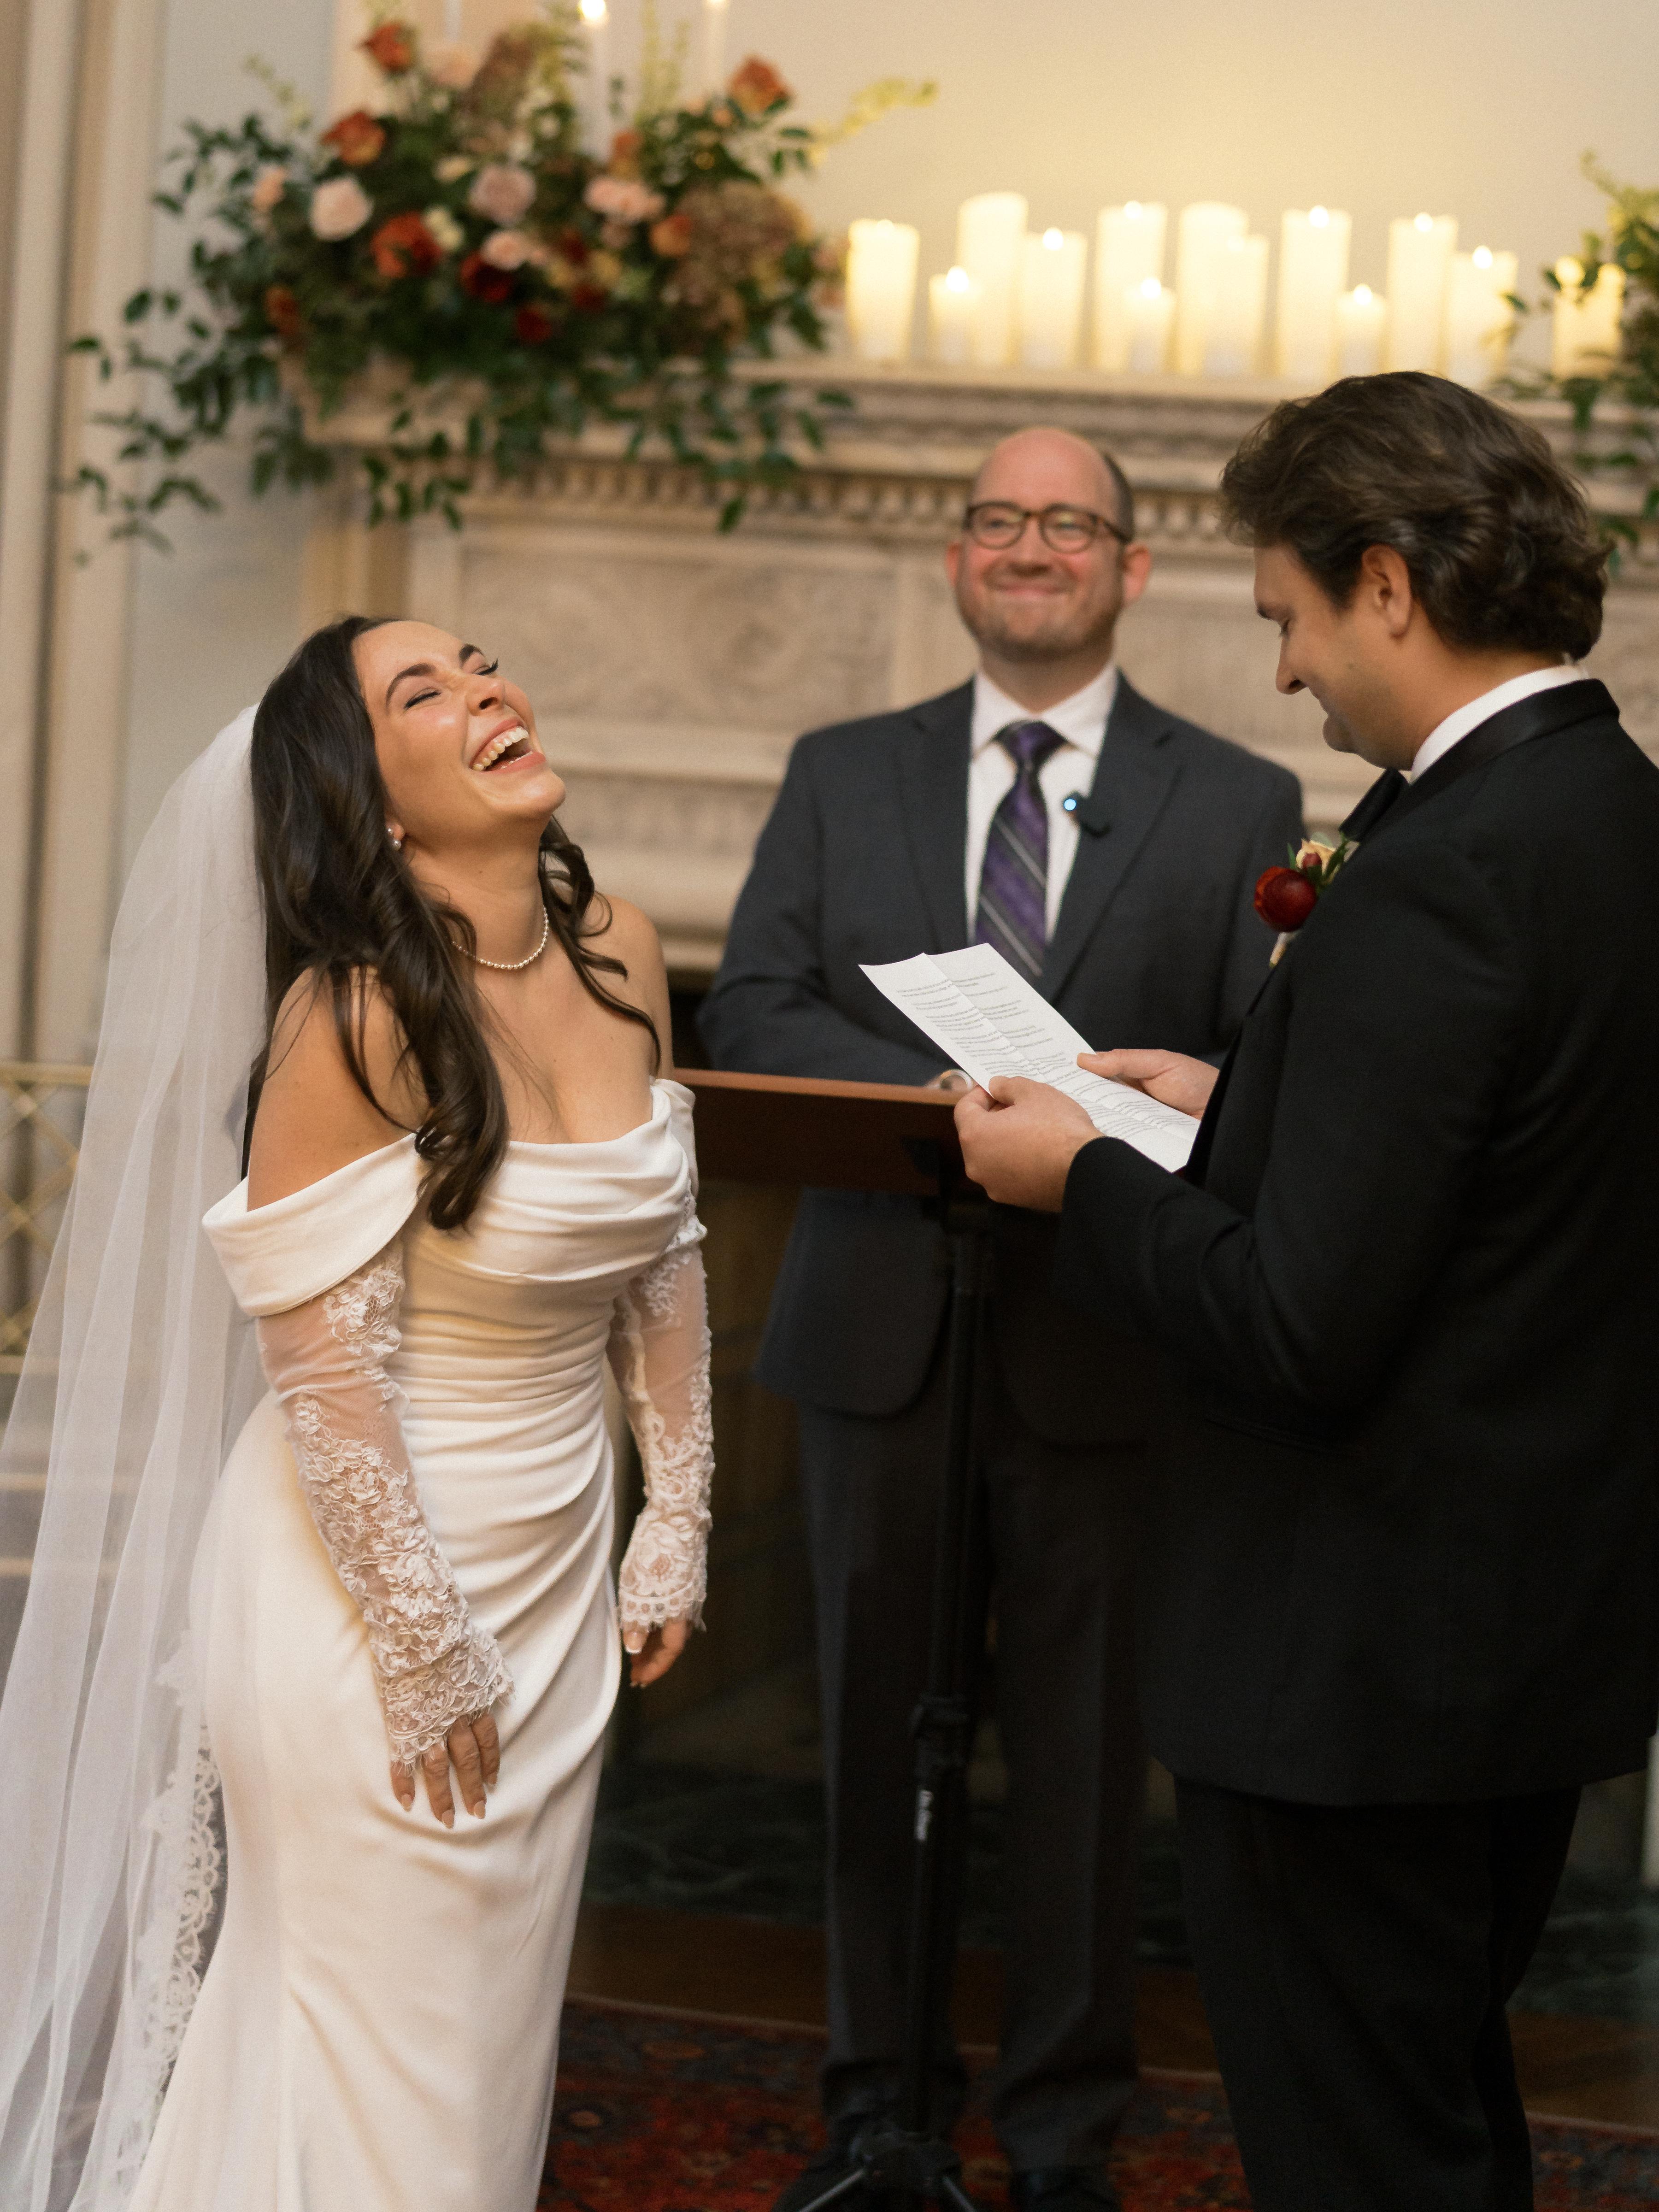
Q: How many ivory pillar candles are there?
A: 13